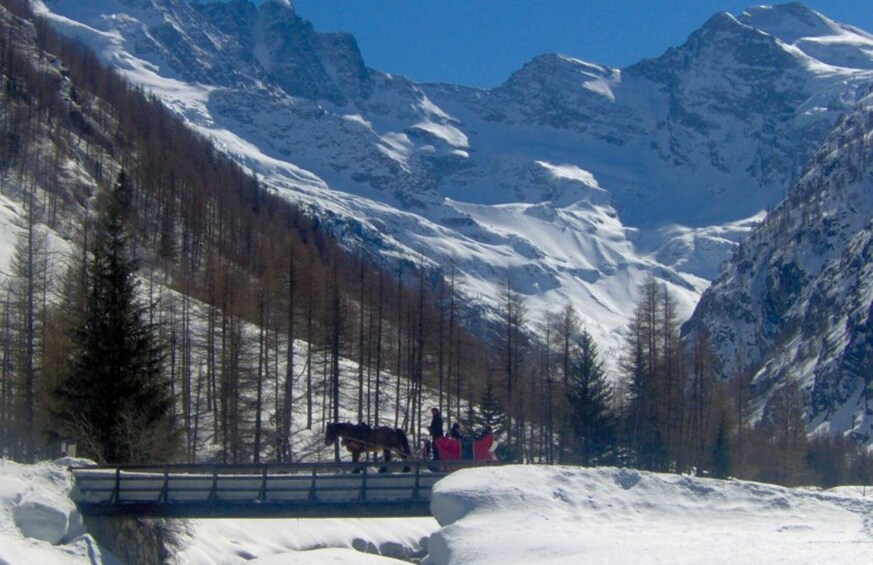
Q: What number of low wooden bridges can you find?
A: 1